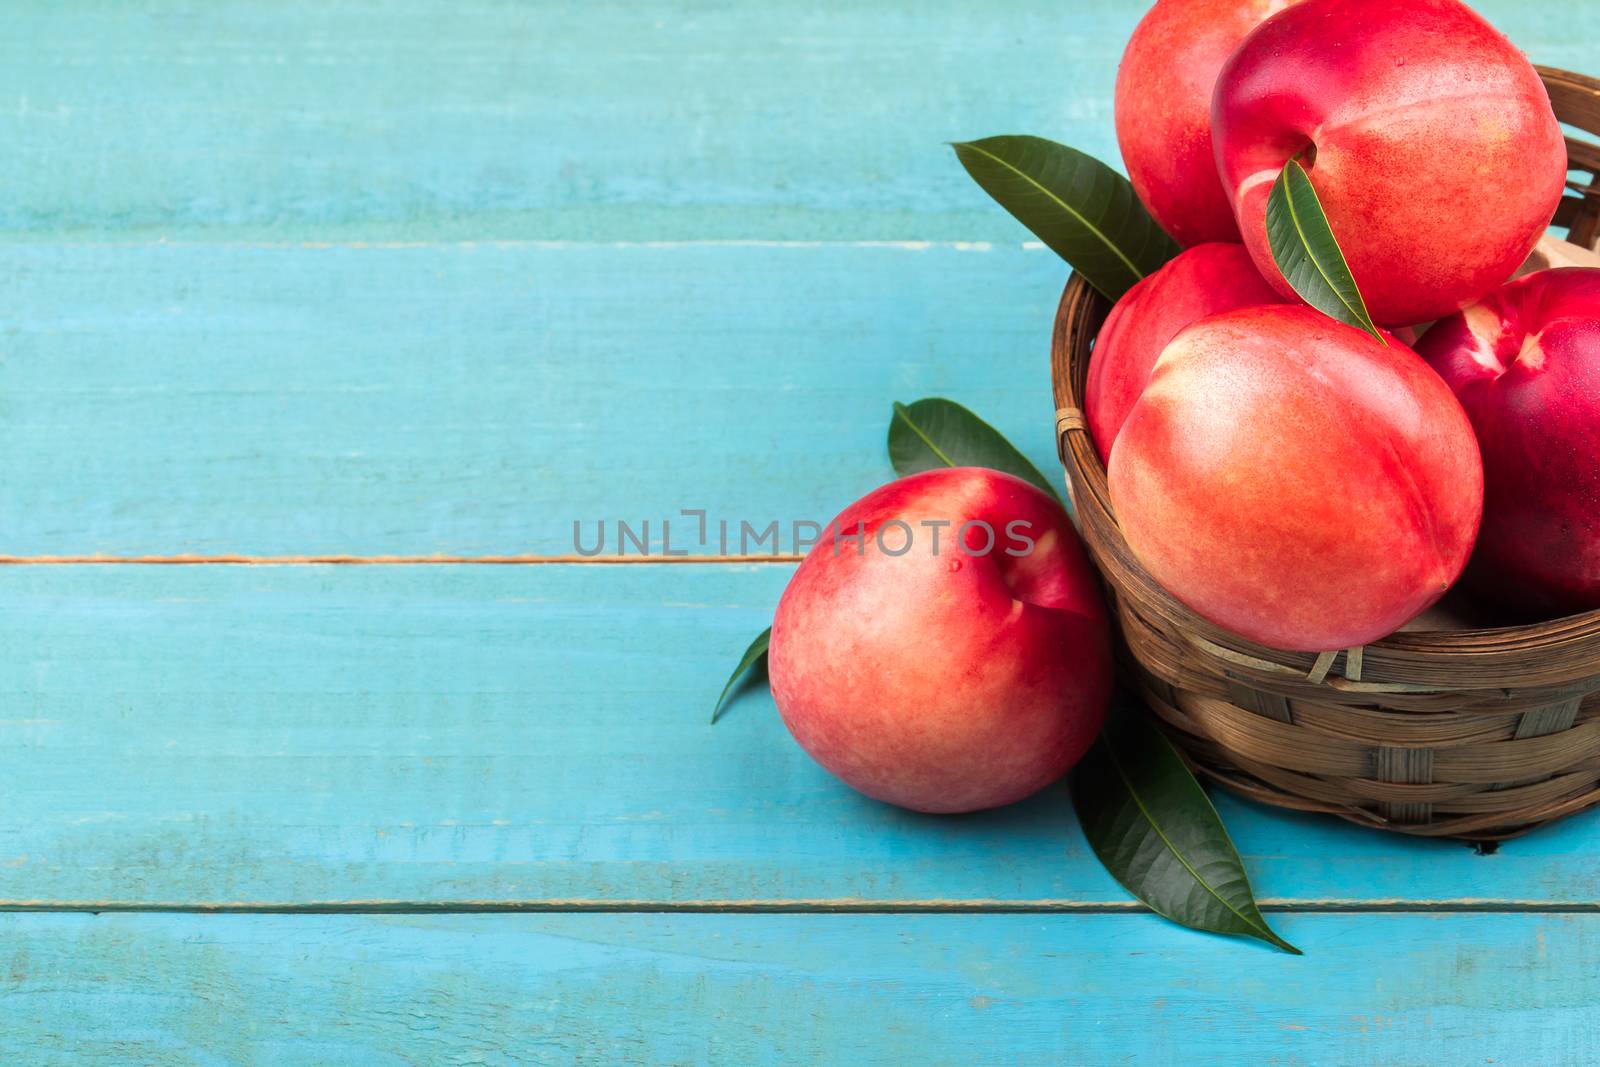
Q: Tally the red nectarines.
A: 6